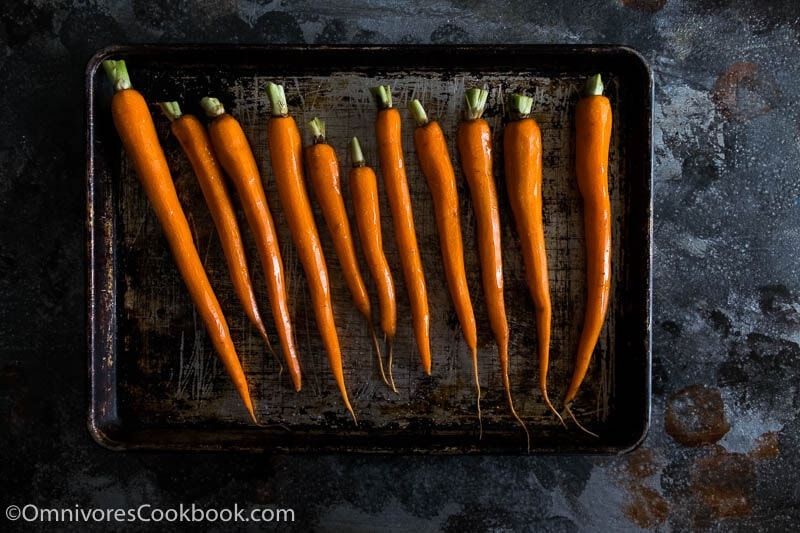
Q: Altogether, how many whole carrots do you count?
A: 11